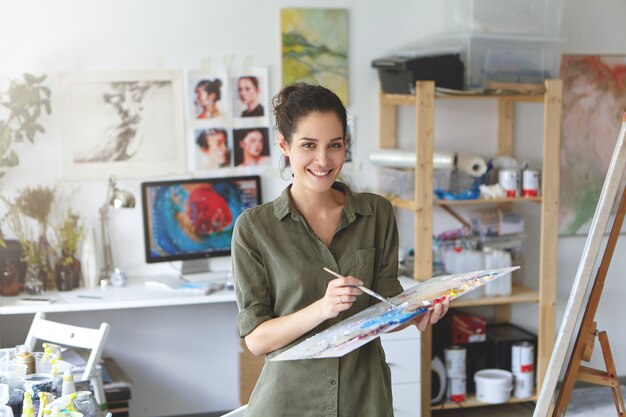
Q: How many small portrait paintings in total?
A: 4